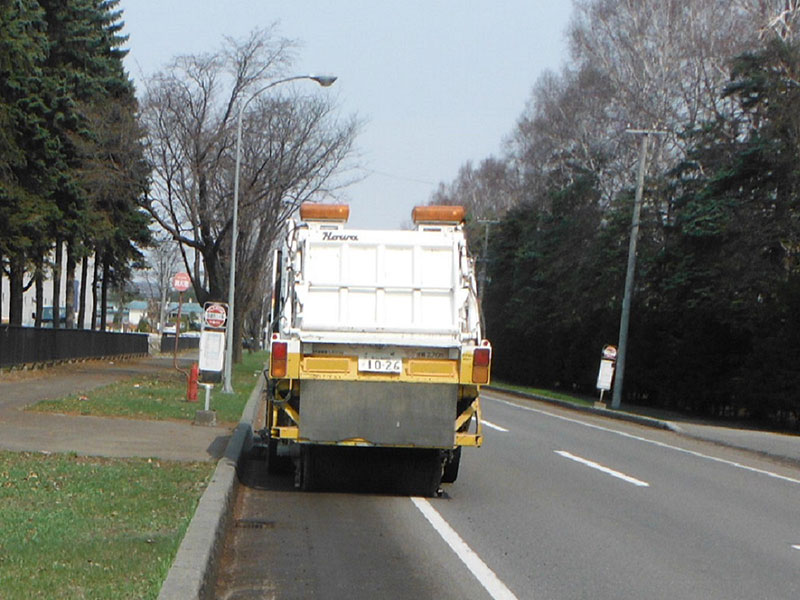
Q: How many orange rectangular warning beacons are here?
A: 2